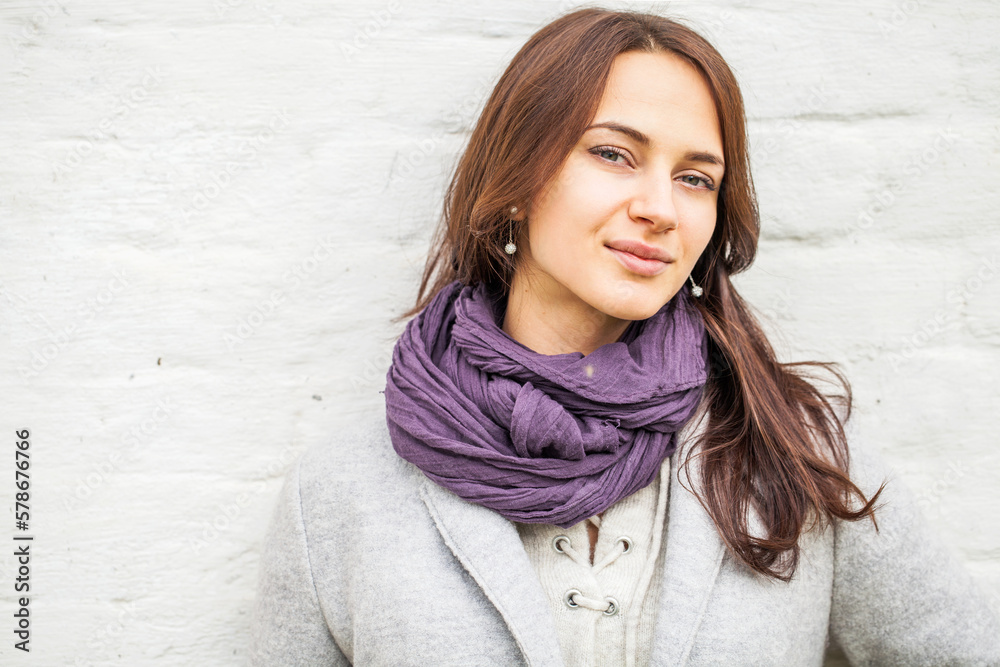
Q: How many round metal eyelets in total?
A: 4